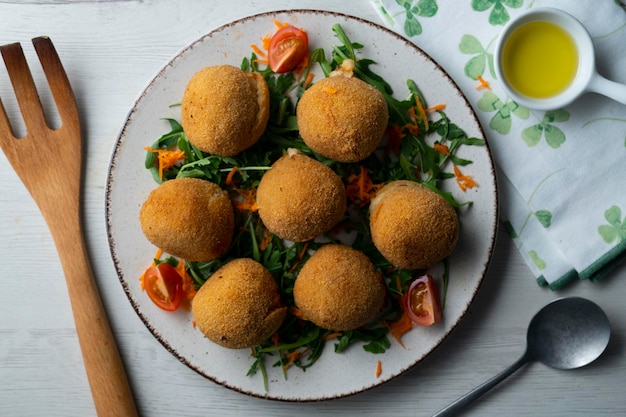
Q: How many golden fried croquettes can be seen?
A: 7